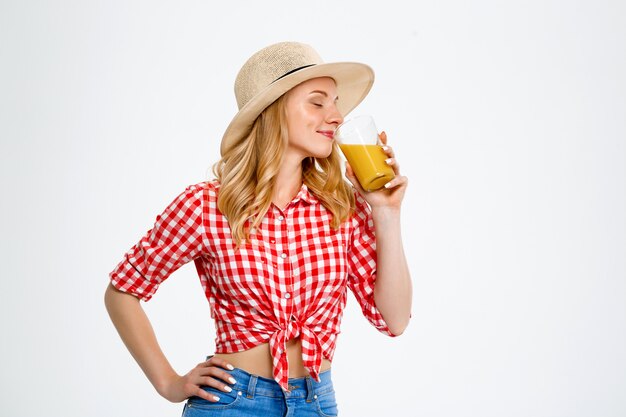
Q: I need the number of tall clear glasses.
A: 1